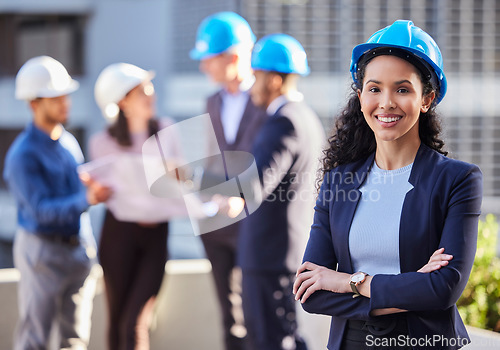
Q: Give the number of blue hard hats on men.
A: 2